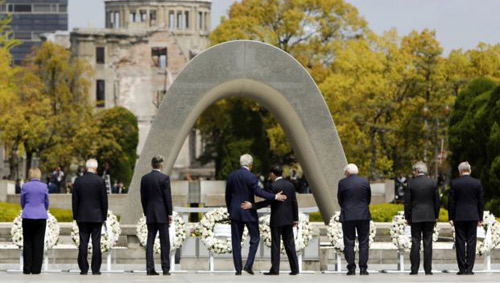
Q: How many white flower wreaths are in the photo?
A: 8